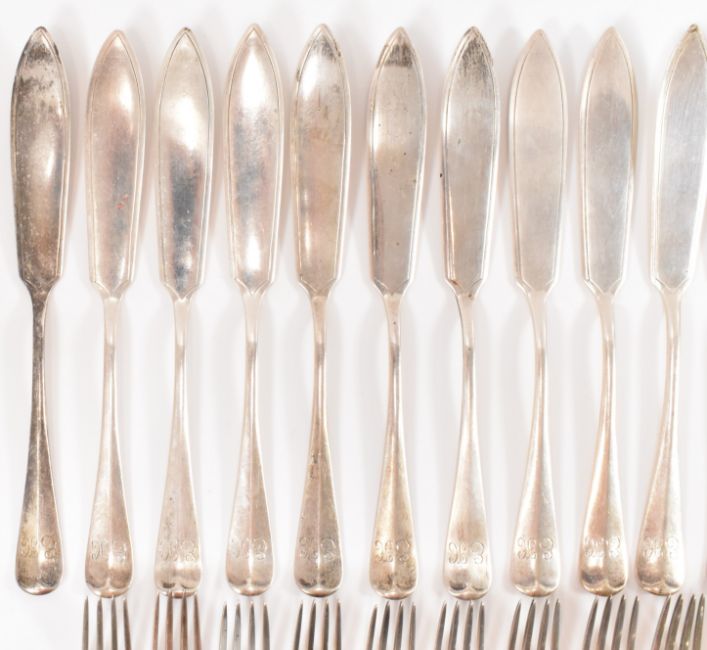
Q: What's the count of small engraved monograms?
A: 10